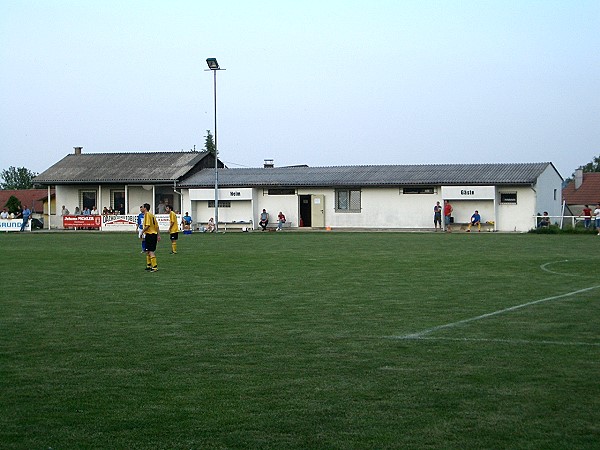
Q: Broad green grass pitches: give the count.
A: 1